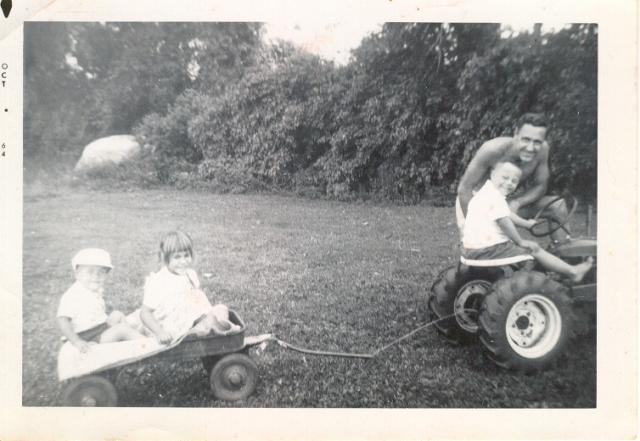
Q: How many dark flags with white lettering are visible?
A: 0